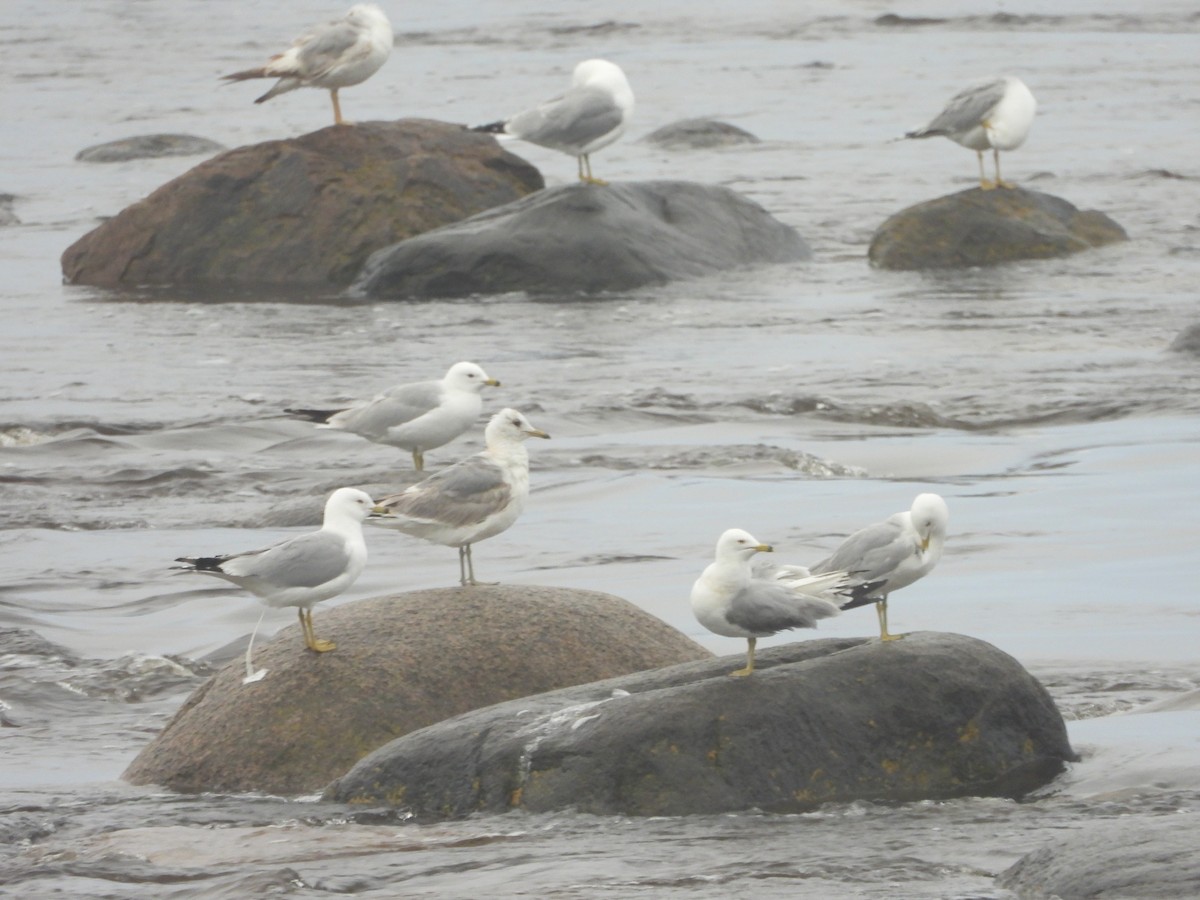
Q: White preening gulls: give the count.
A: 4